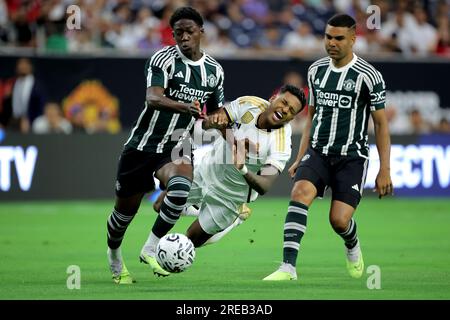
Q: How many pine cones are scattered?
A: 0